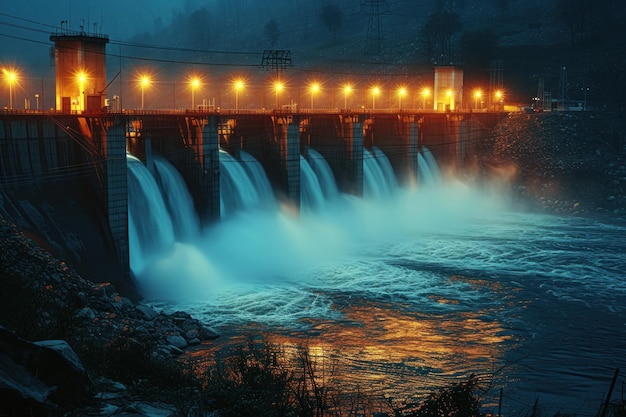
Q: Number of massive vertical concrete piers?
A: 6